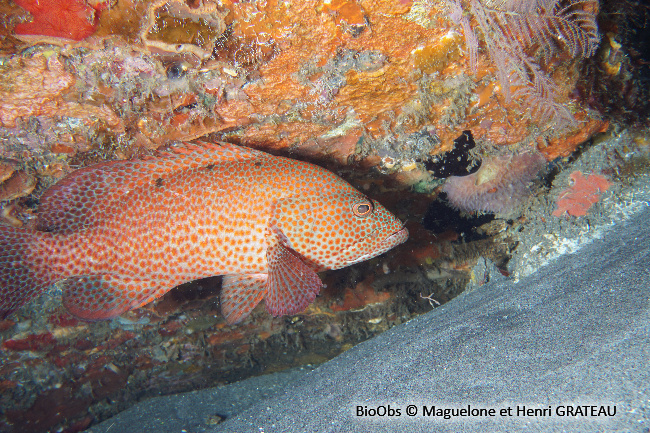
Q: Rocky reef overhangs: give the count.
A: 1